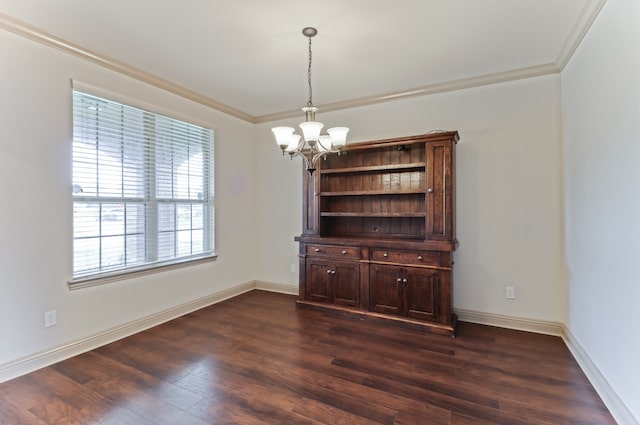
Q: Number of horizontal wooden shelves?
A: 3